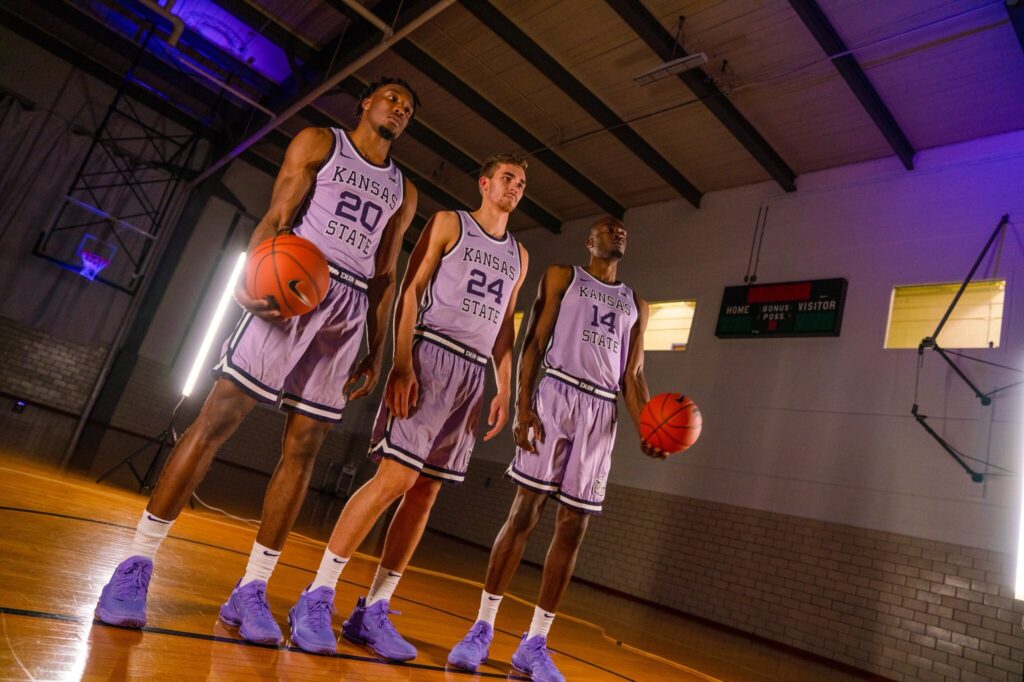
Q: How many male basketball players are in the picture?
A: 3